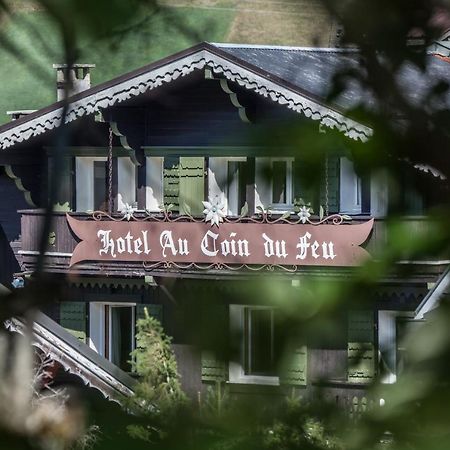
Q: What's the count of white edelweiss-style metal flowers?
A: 3